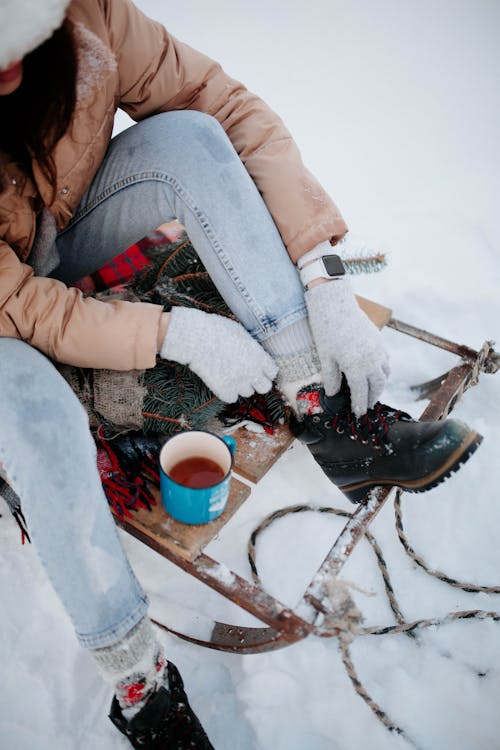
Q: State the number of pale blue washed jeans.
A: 1